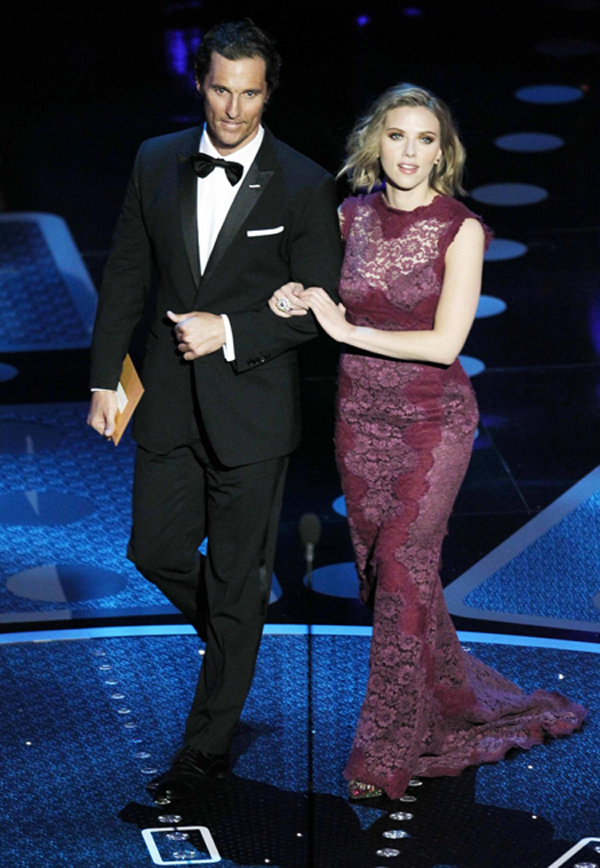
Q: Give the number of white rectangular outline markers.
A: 2